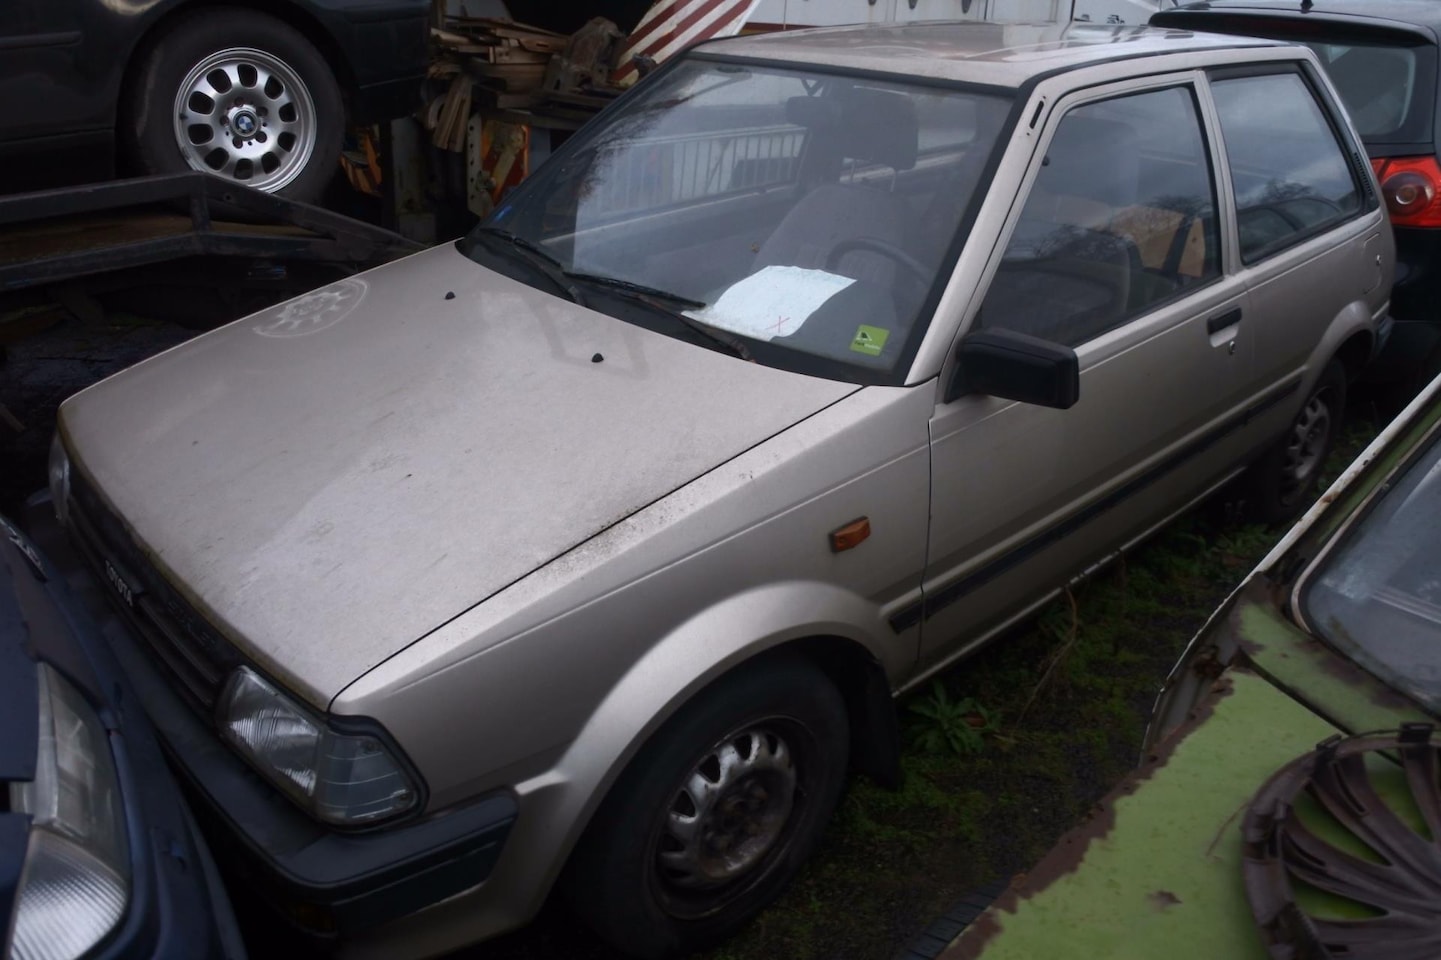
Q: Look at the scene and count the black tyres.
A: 3